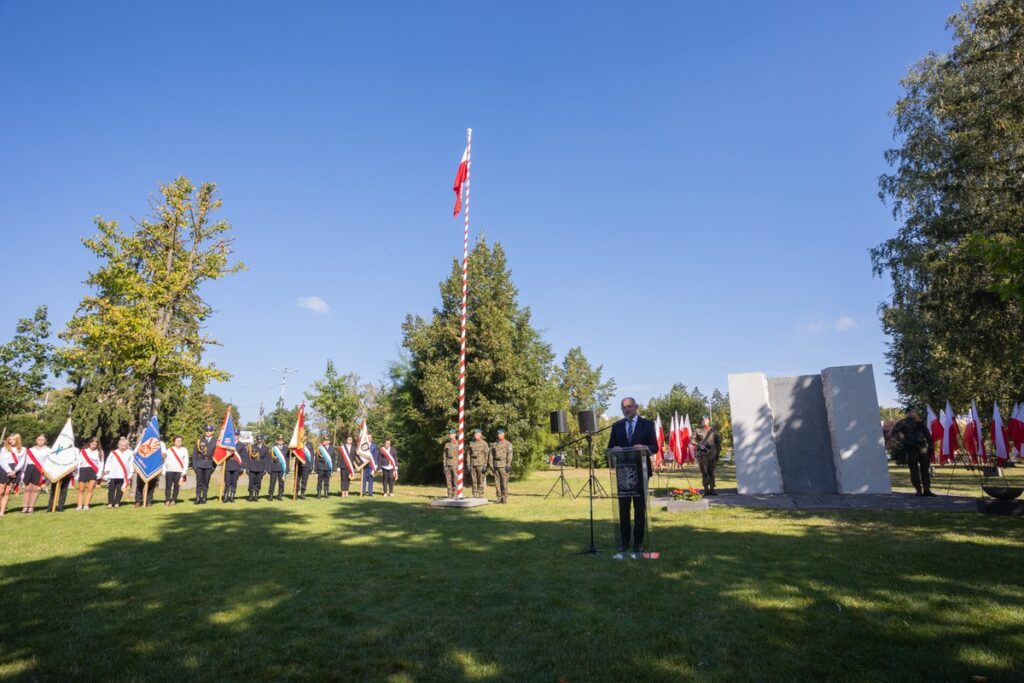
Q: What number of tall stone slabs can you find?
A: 3